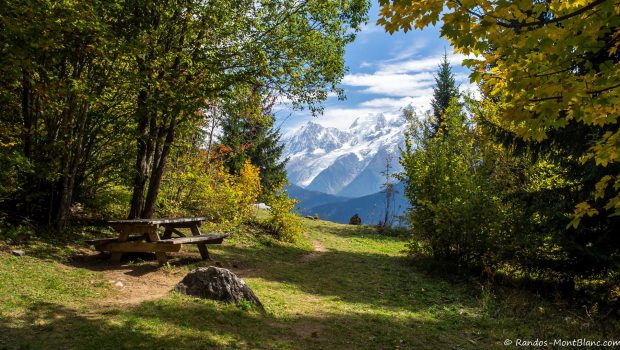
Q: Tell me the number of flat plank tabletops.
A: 1